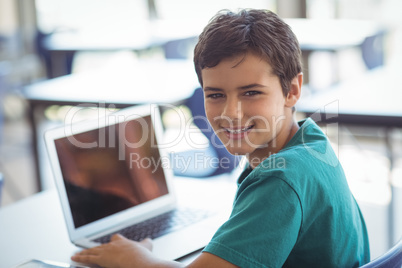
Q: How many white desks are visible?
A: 5